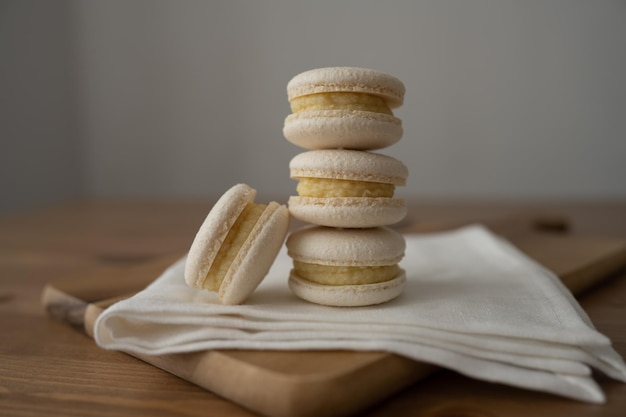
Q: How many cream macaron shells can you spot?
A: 8